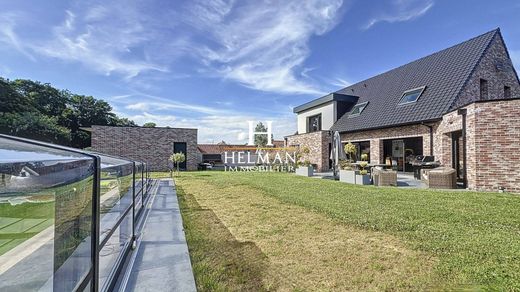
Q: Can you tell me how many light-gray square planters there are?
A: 3